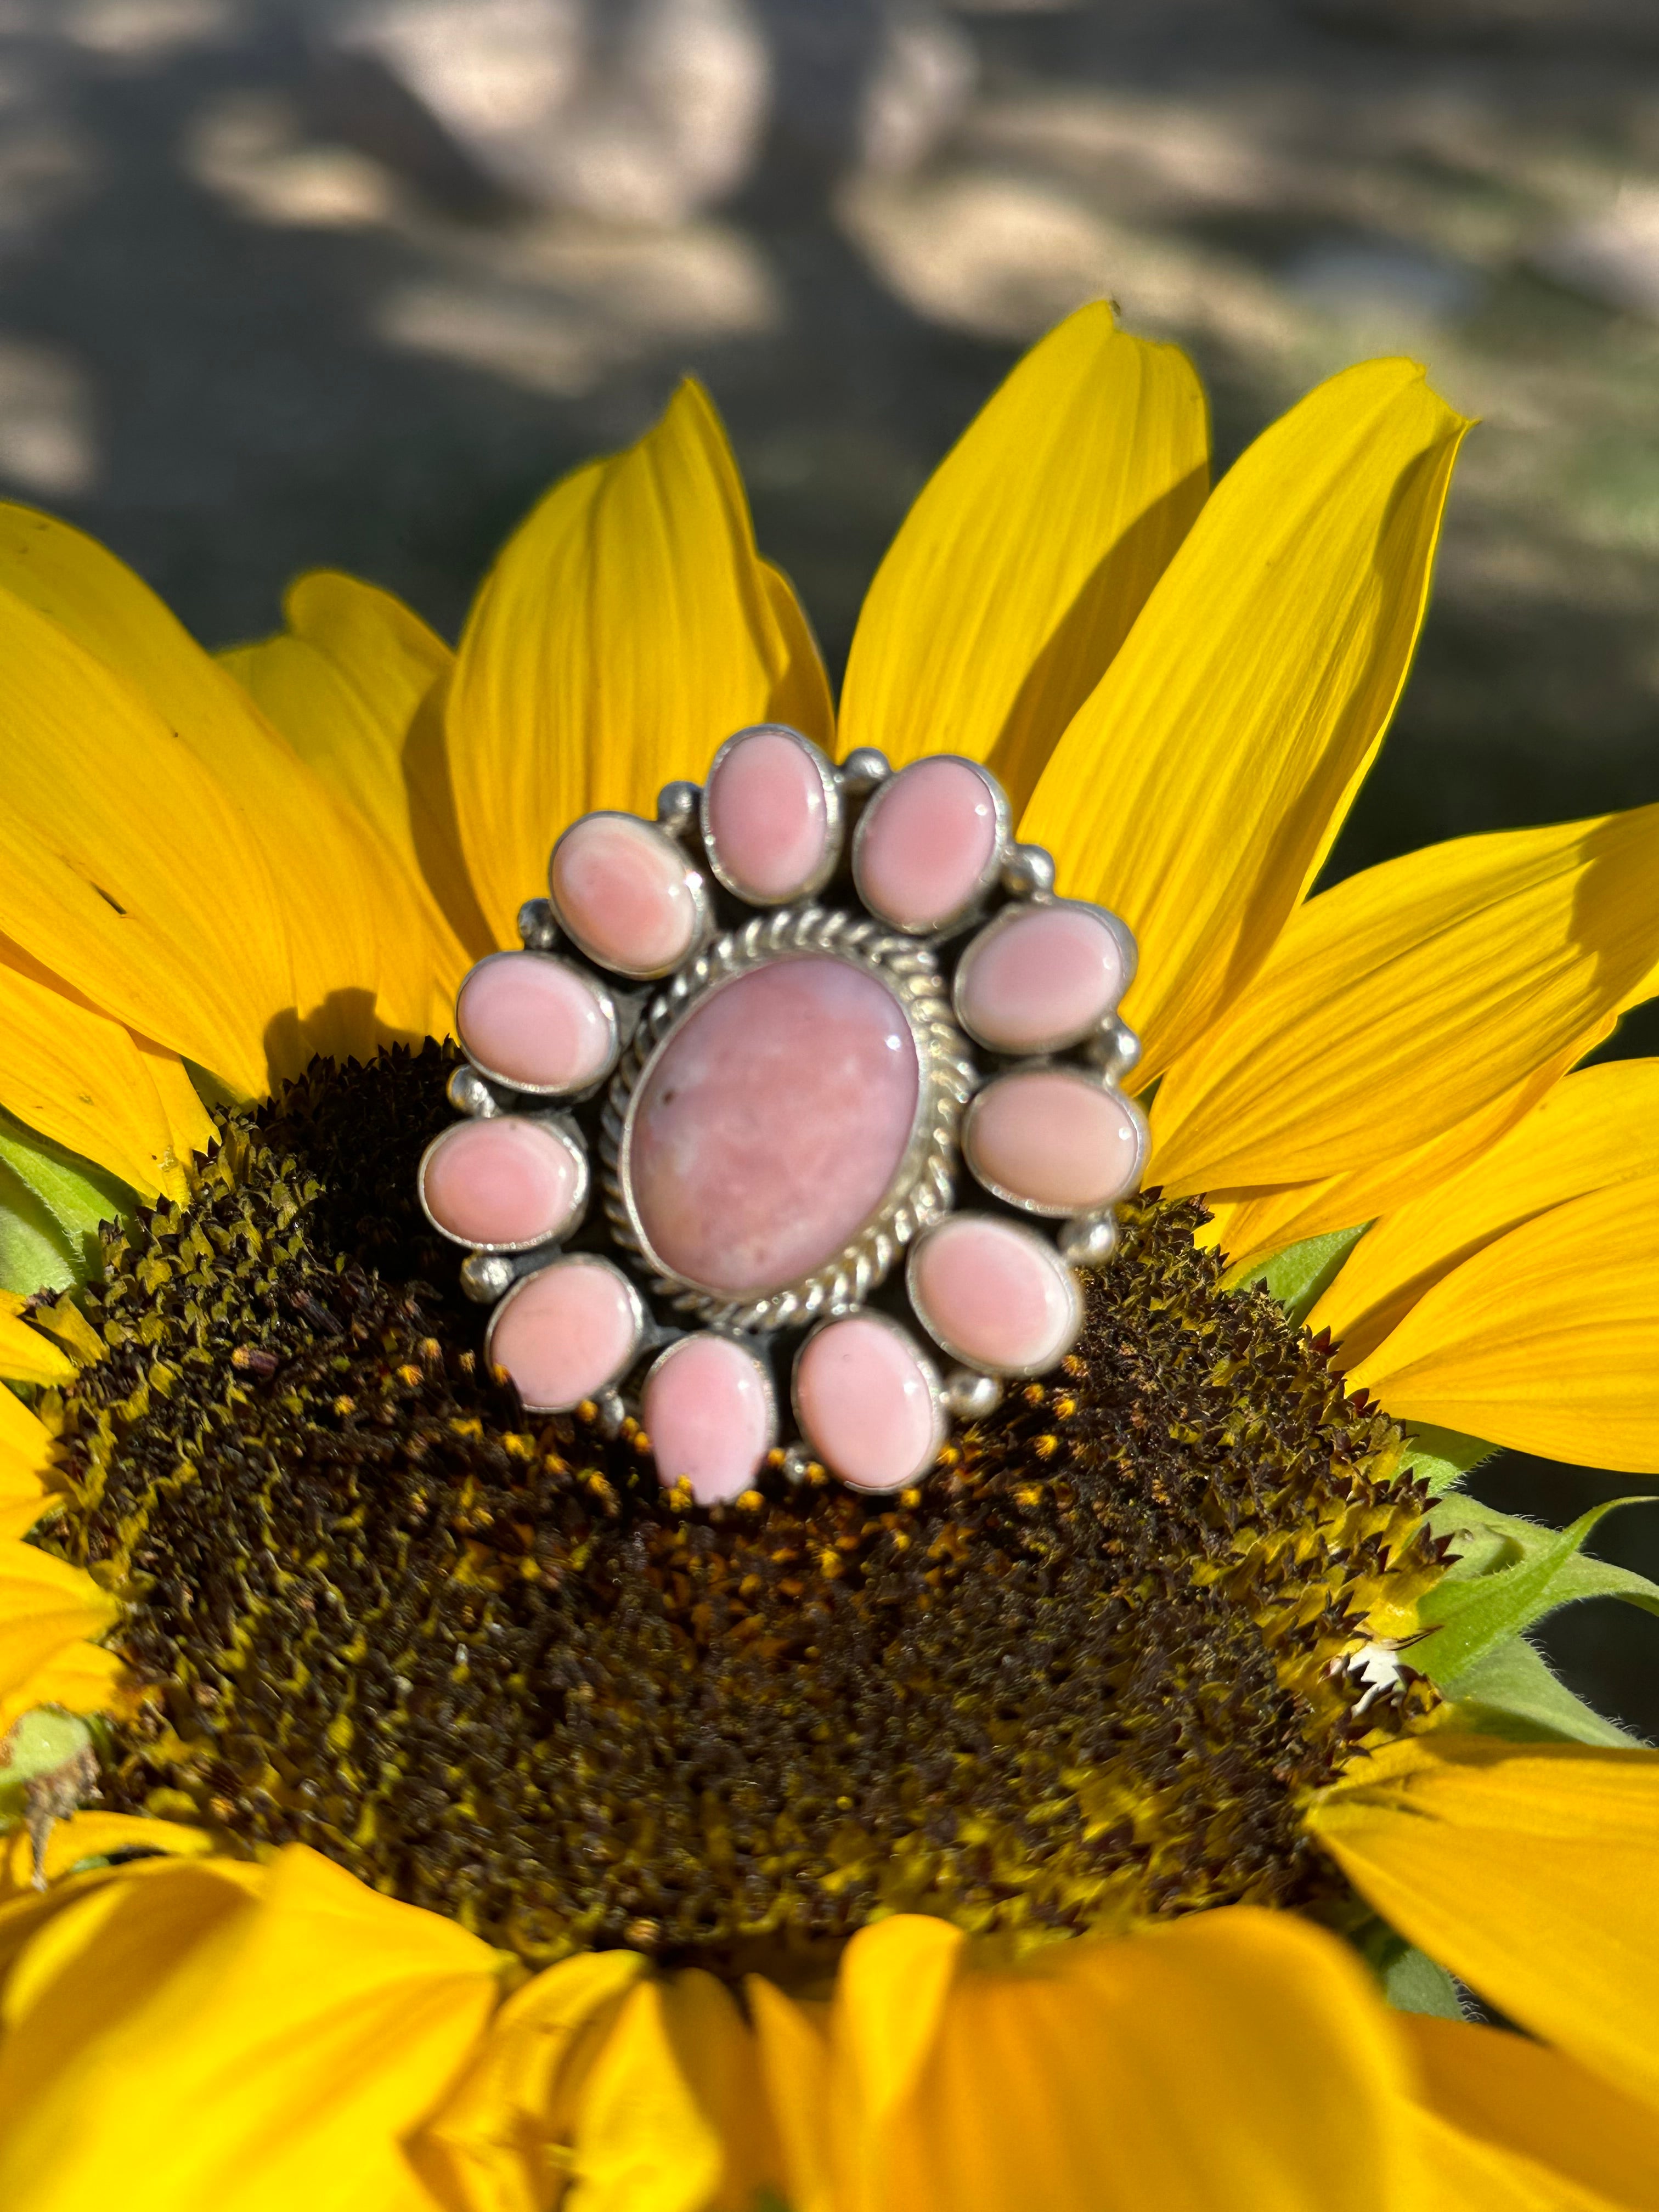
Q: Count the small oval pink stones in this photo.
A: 11